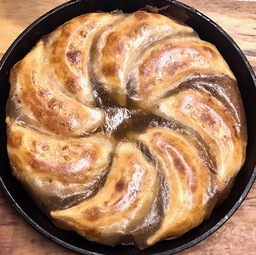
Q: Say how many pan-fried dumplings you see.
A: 8